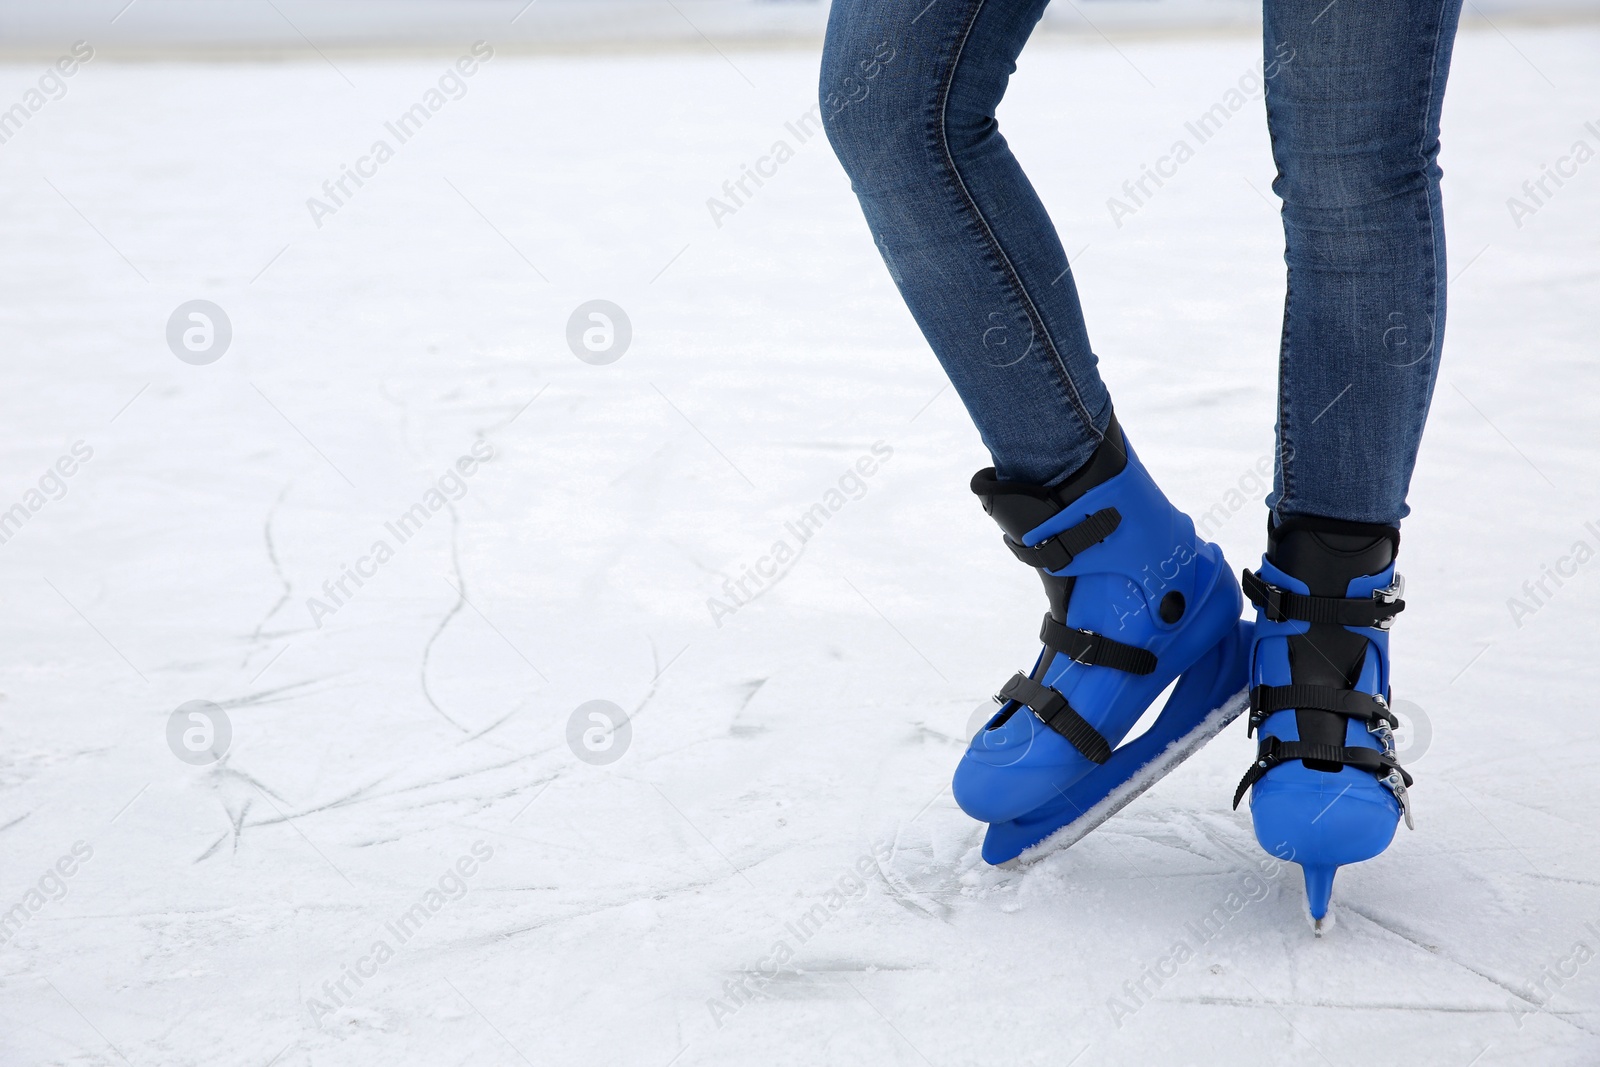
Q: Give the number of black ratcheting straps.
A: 6